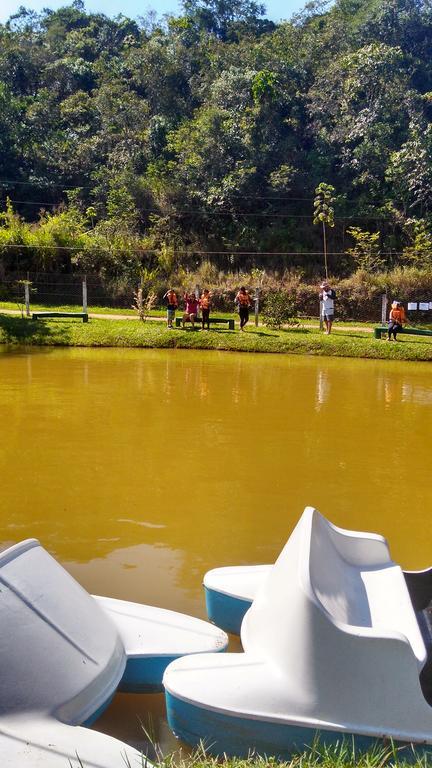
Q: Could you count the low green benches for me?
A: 3